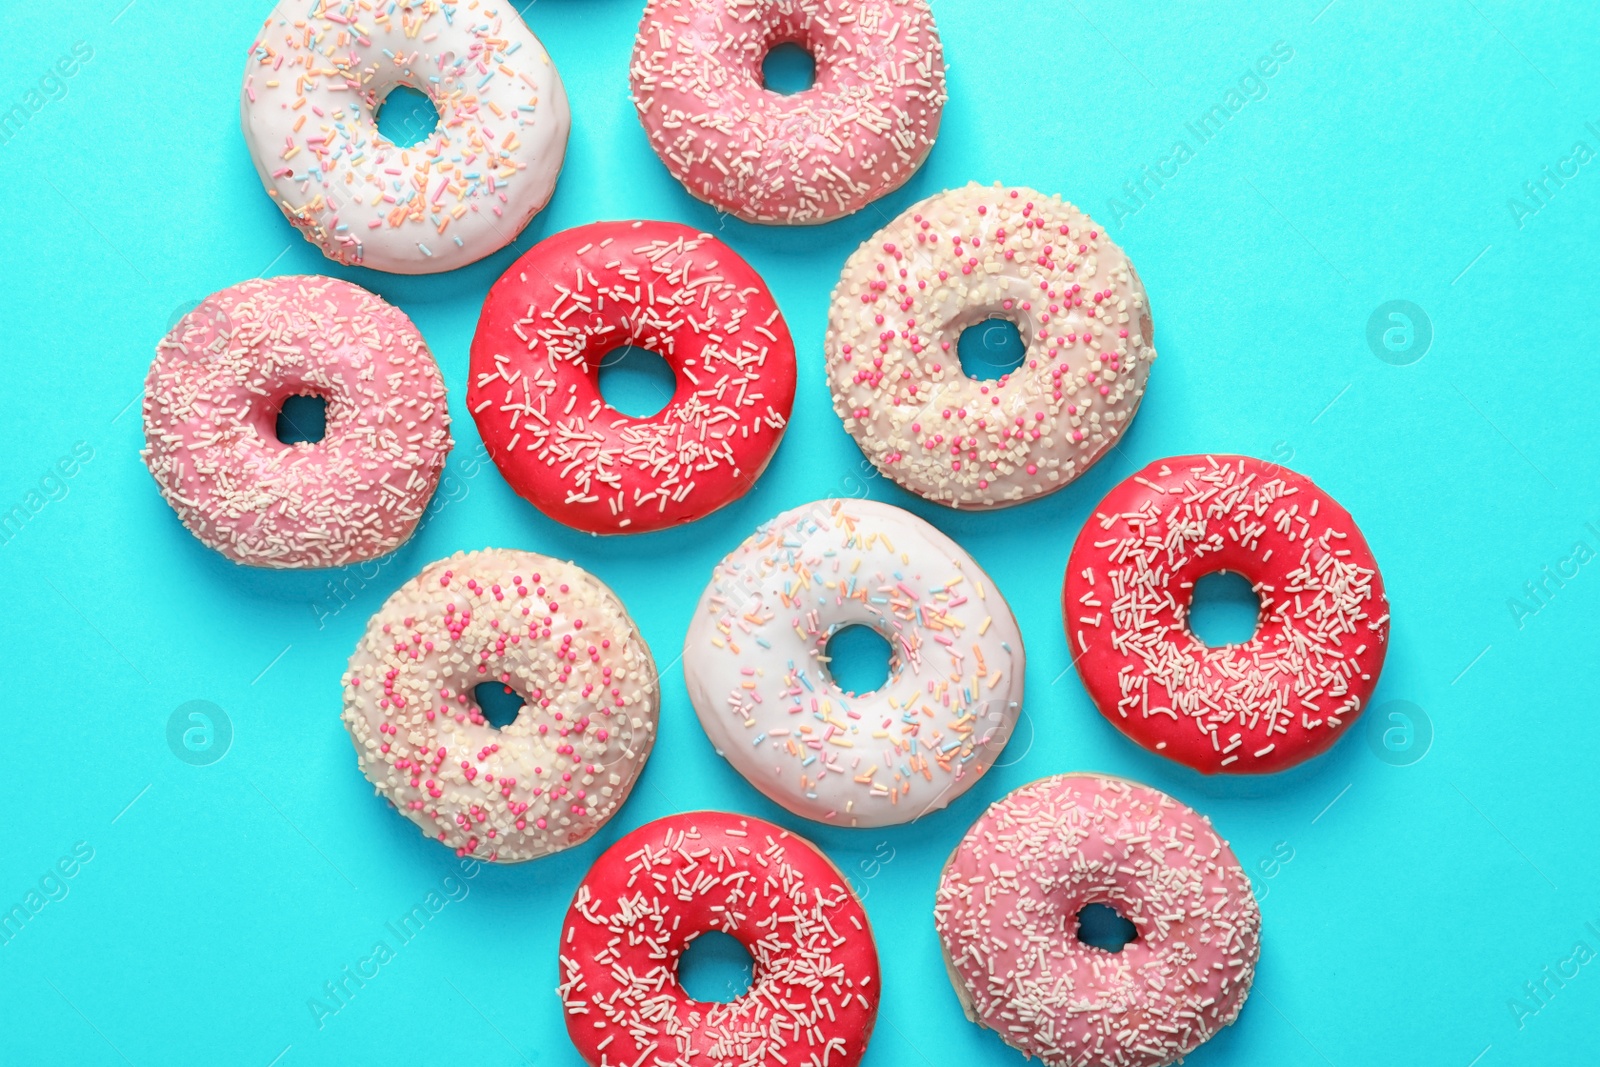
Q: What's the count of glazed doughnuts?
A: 10